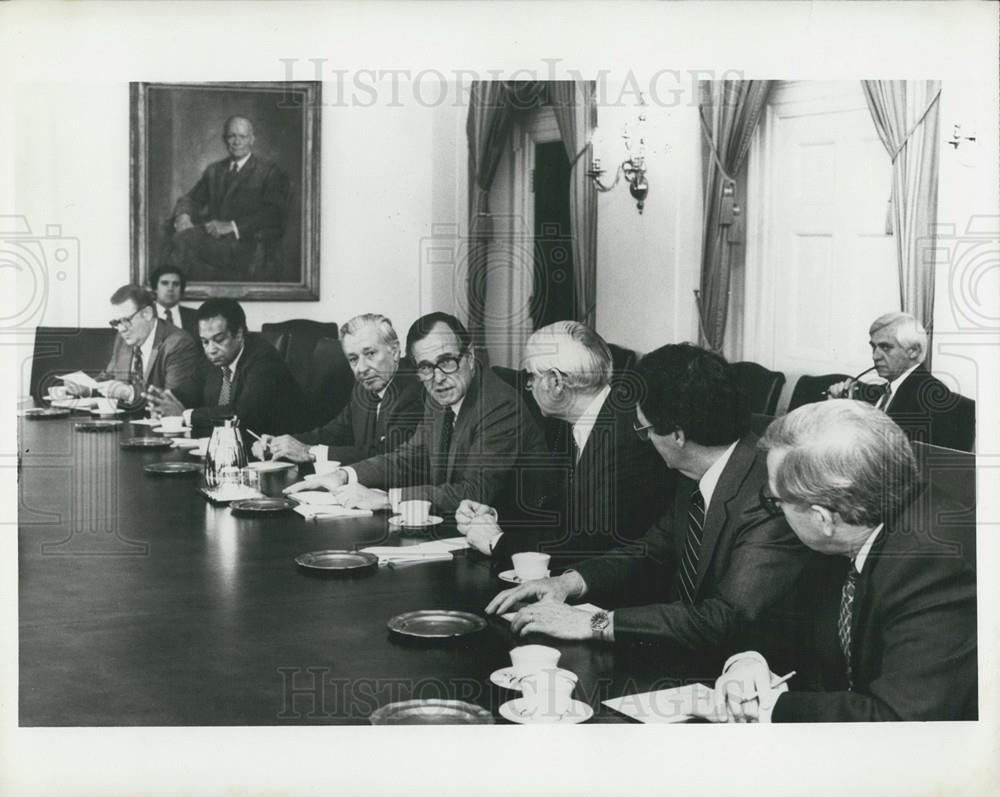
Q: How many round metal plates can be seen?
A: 8